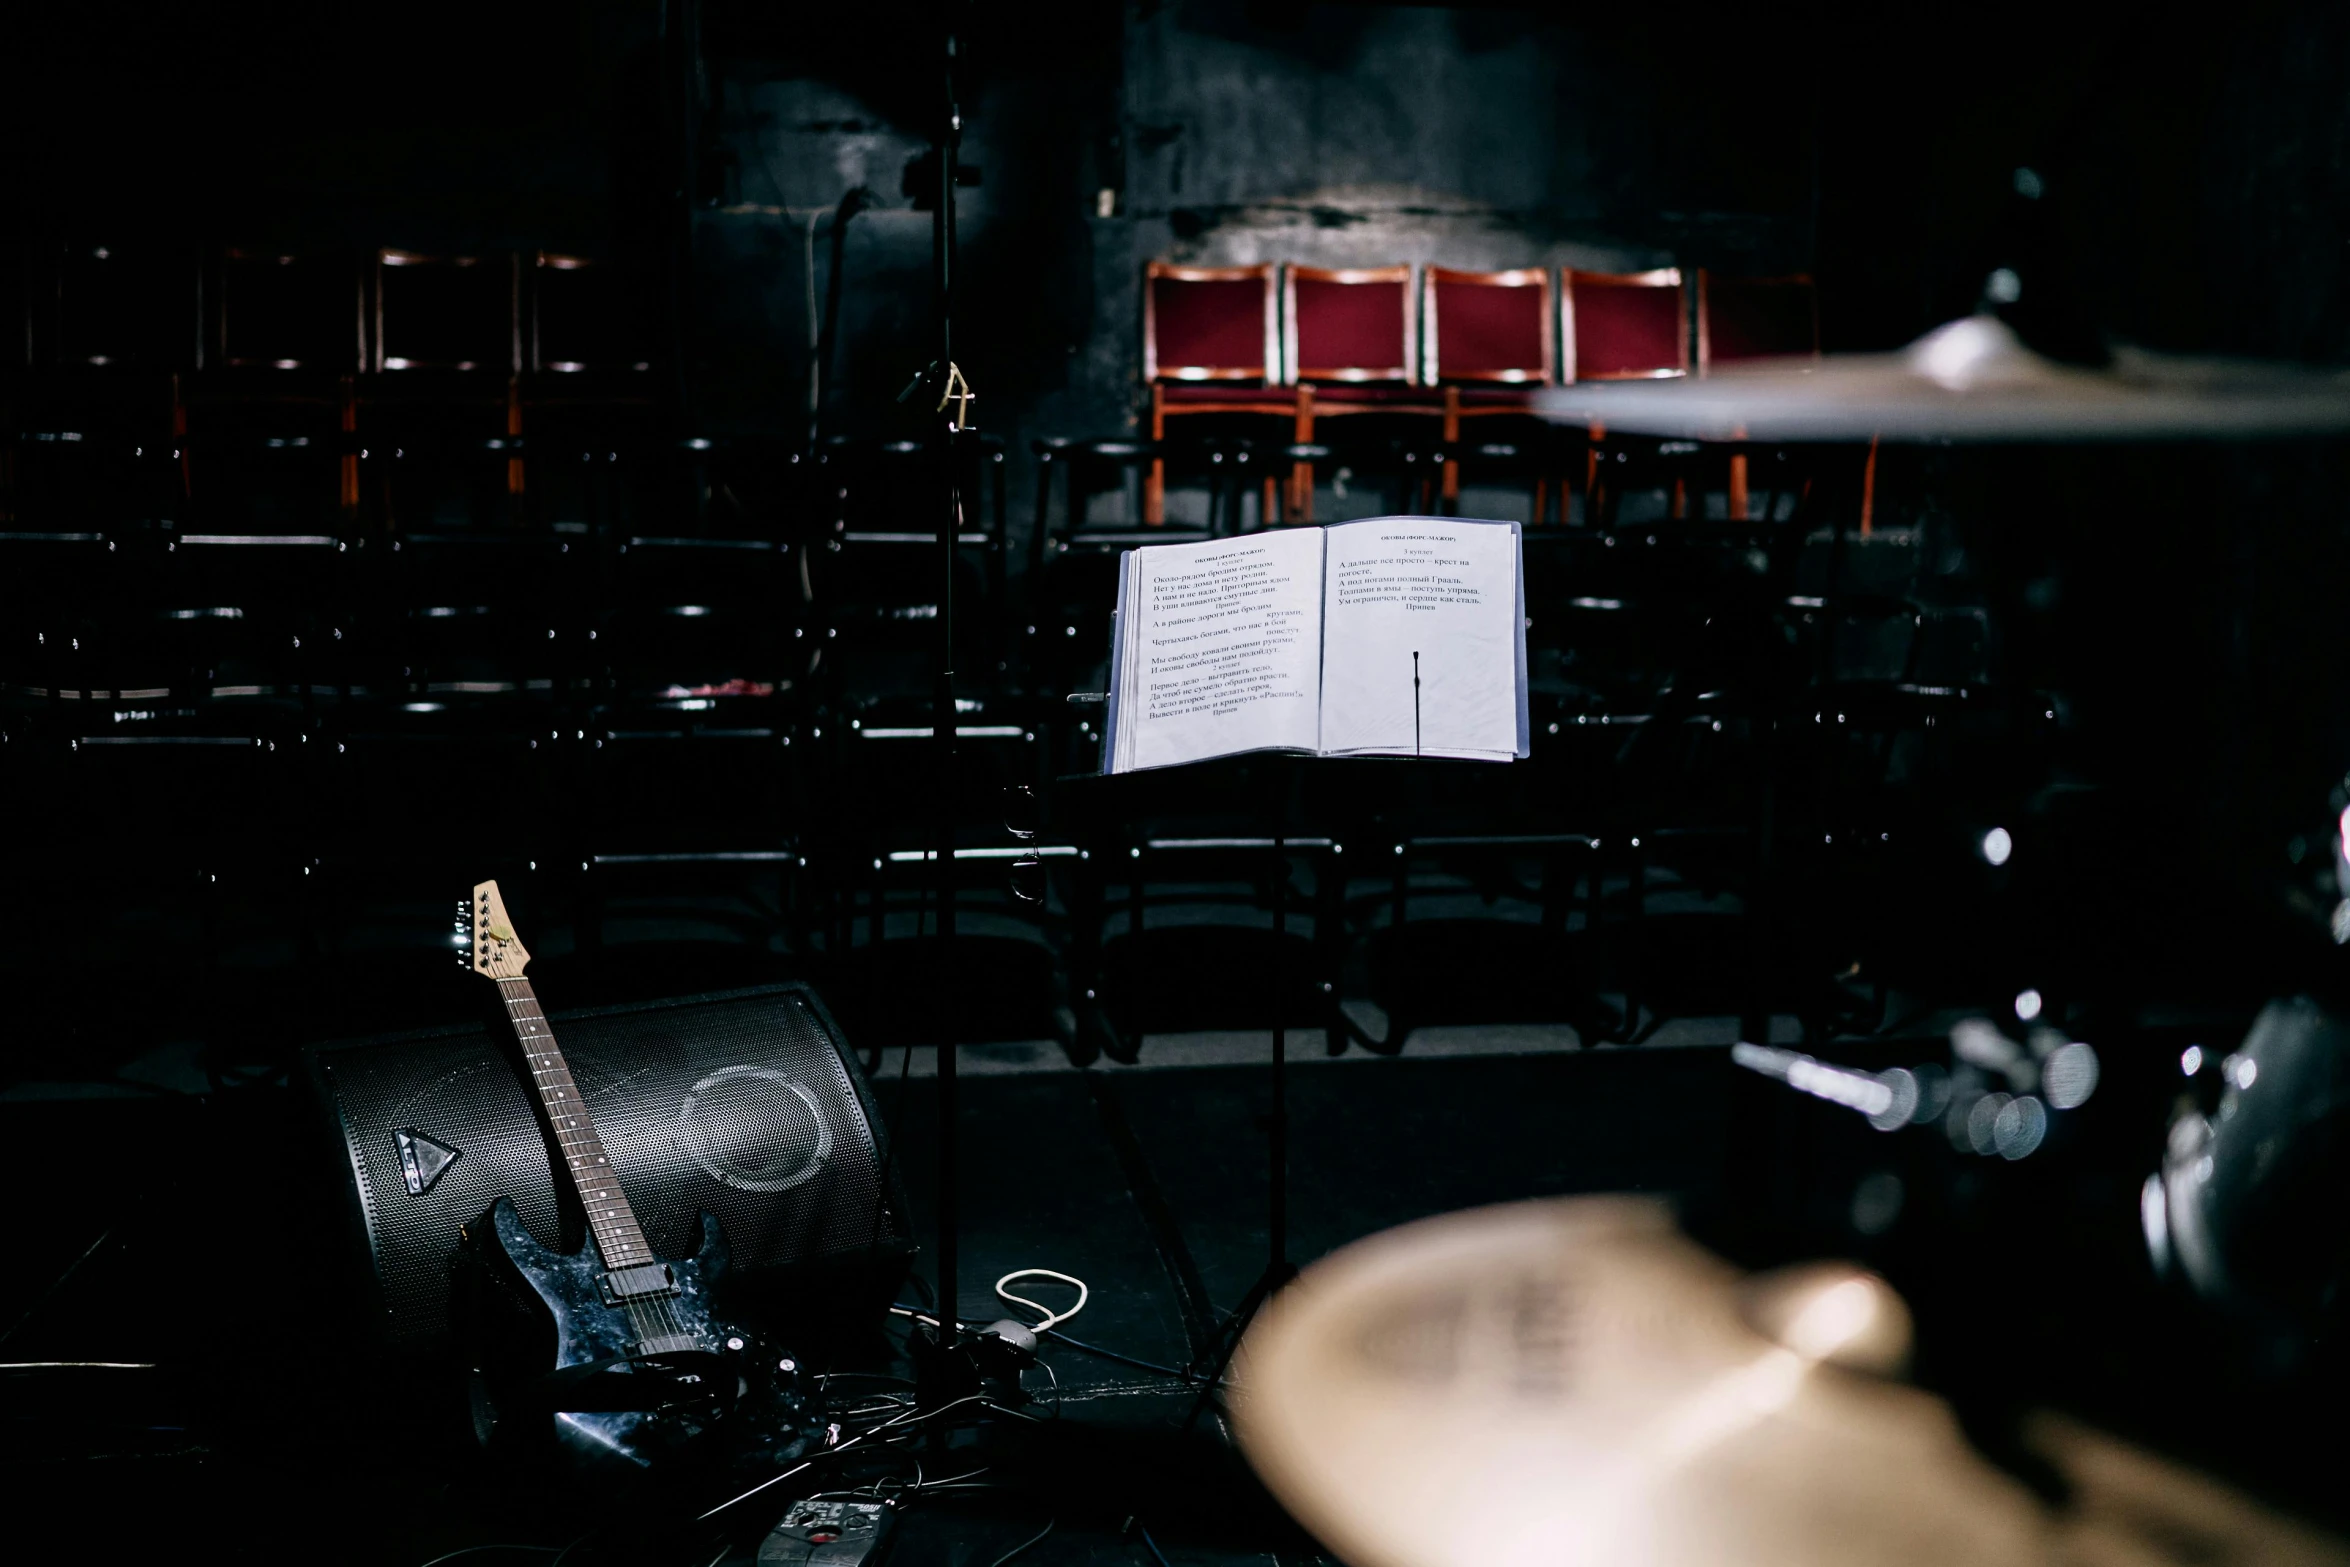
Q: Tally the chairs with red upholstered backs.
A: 5